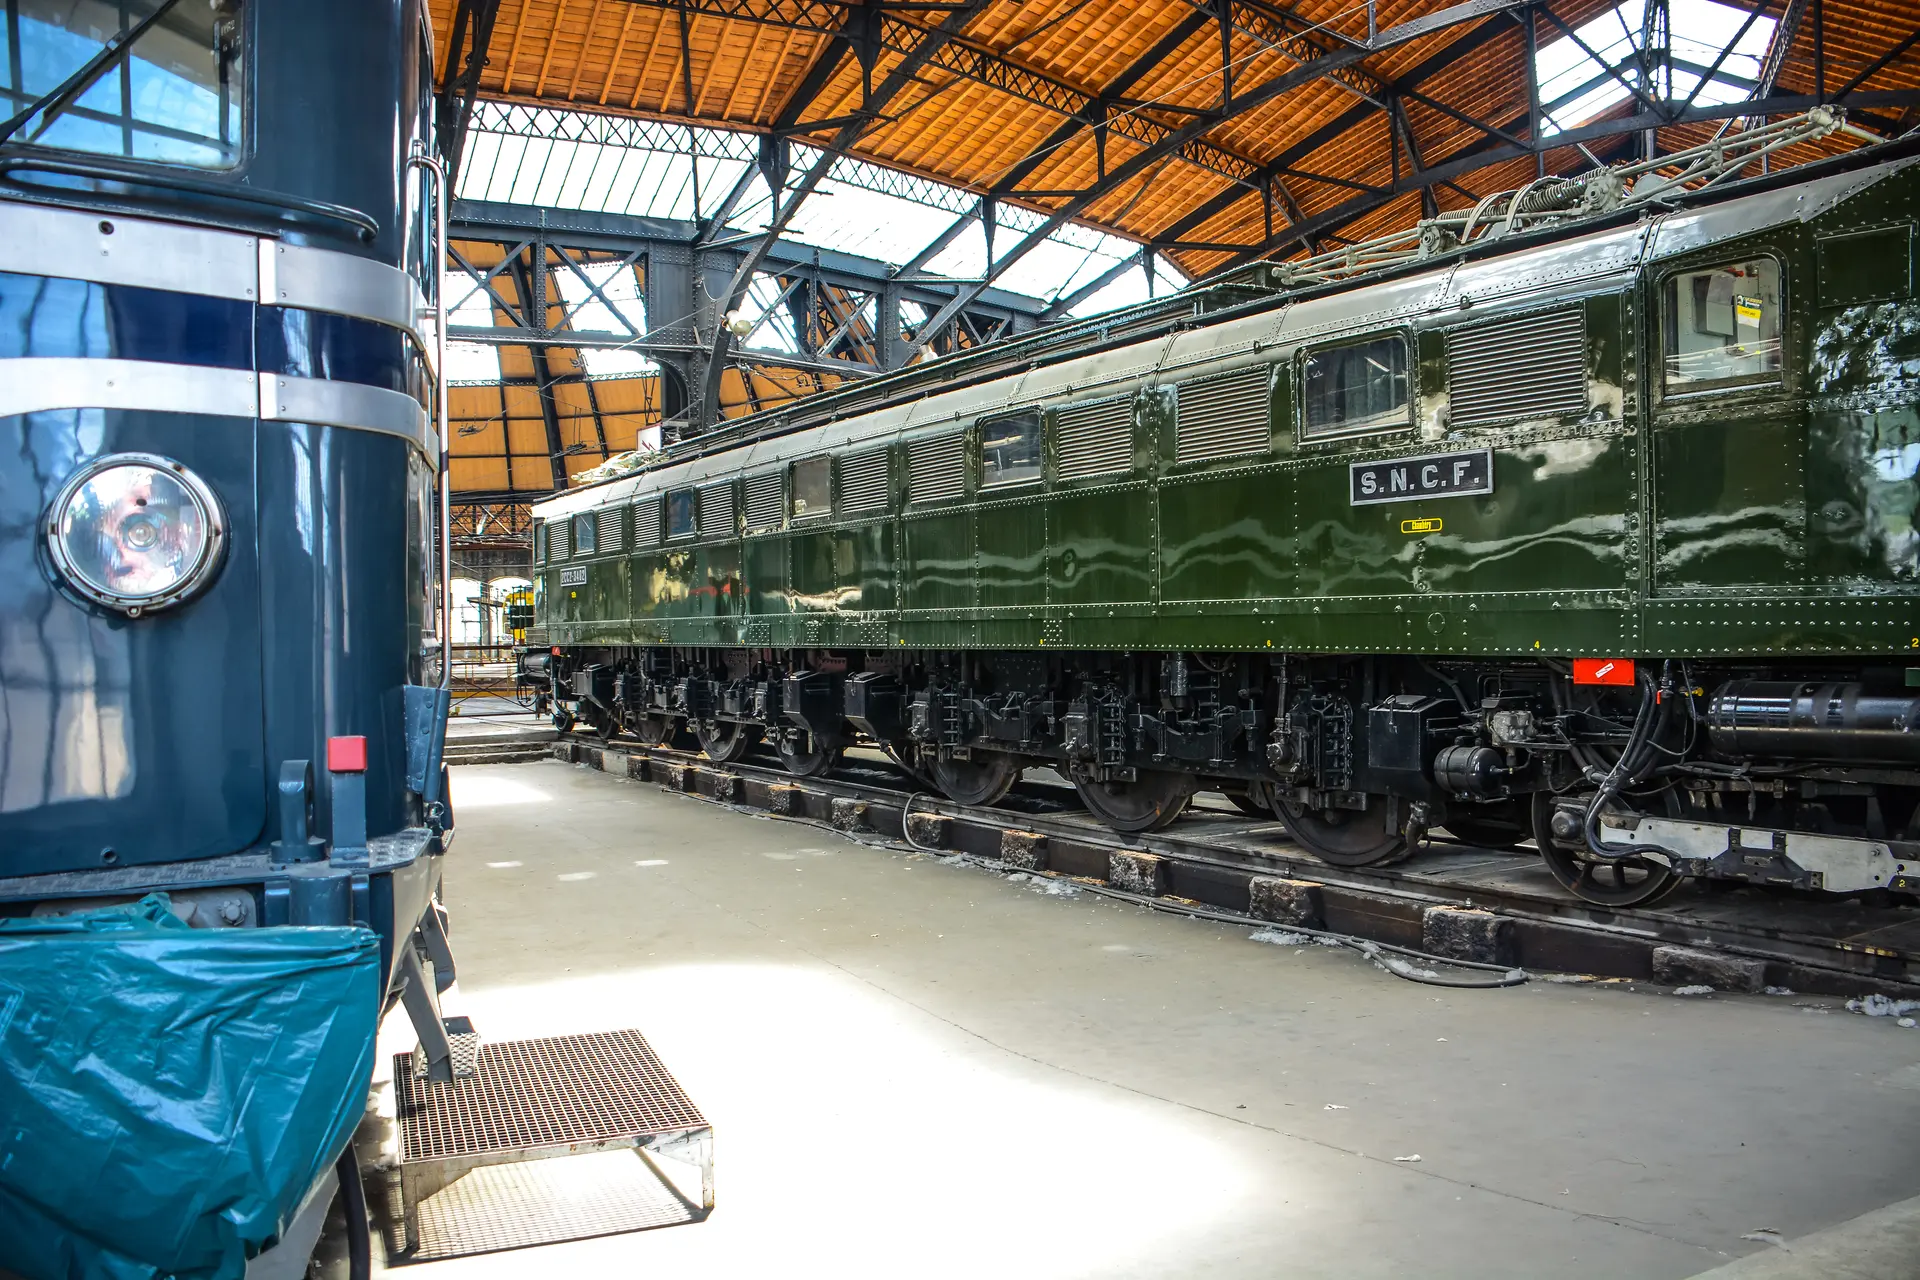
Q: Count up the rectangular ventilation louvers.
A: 10